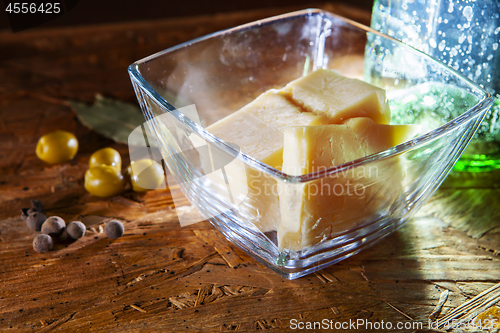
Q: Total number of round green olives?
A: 4